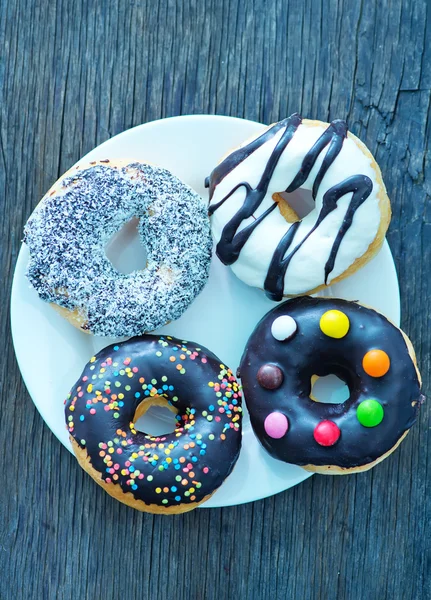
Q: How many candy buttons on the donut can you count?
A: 7